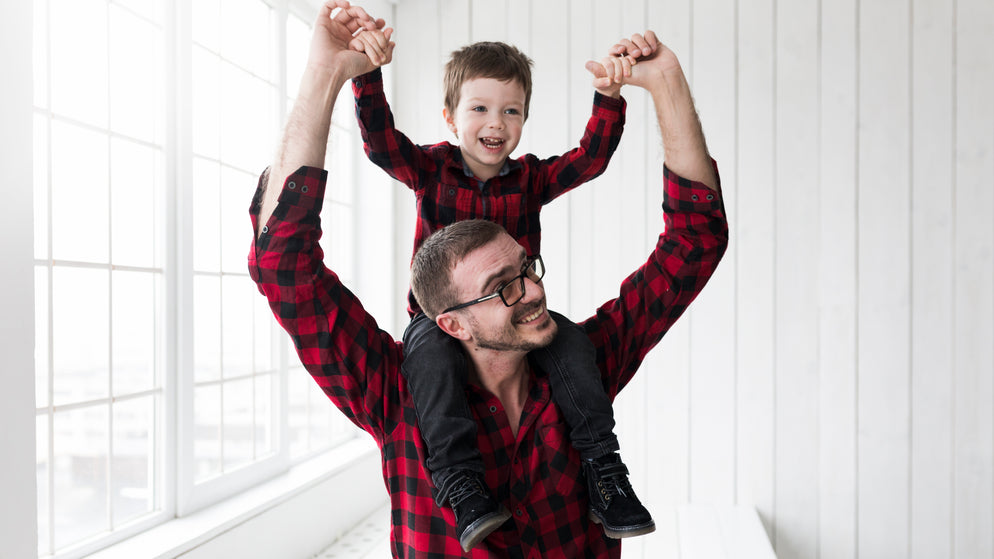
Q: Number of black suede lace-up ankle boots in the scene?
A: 2